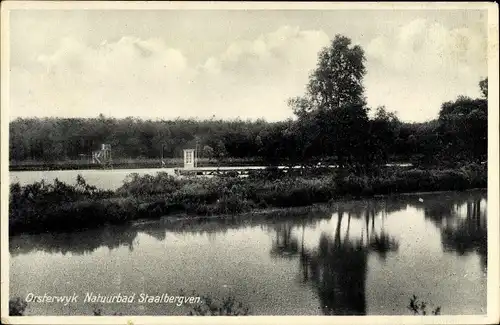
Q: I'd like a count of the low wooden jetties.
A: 1